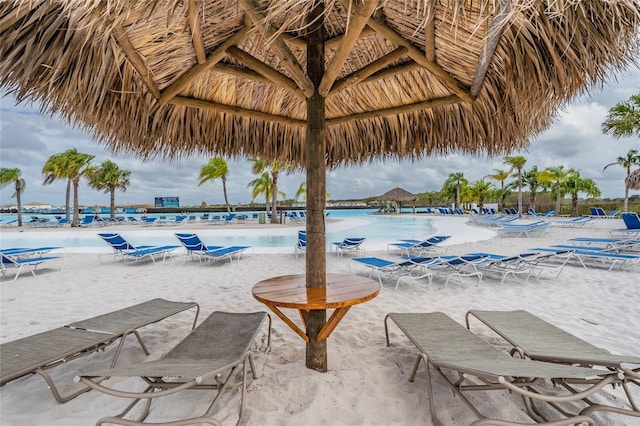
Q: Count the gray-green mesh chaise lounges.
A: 4